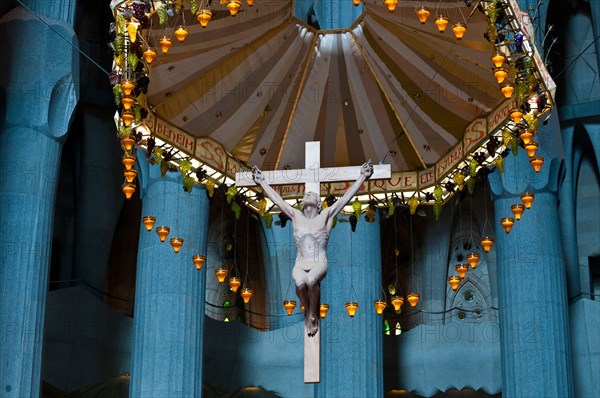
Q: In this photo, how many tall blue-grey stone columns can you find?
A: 4